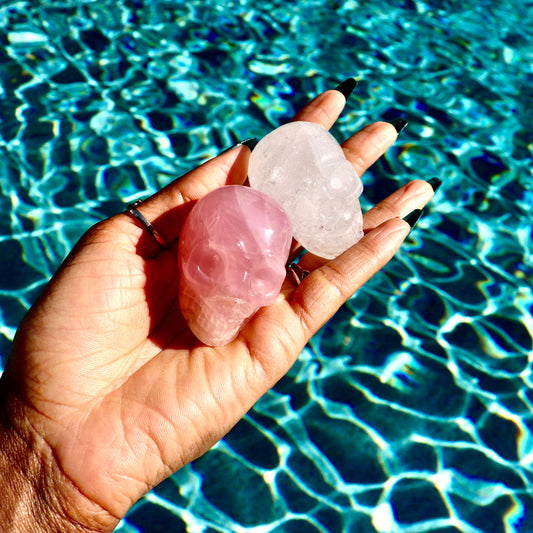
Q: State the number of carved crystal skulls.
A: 2